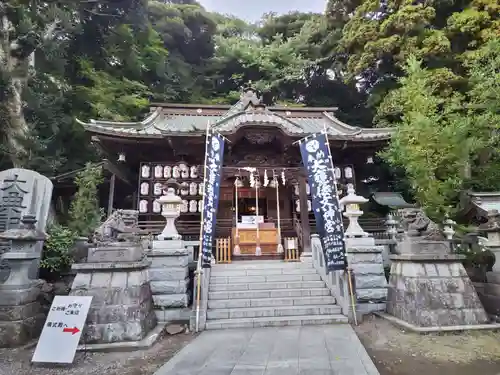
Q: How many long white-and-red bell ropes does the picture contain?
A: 3